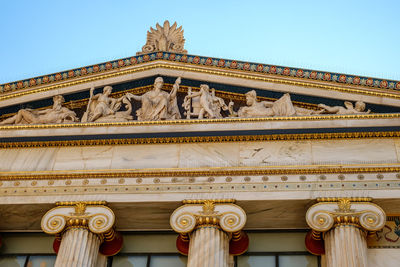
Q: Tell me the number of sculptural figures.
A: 6